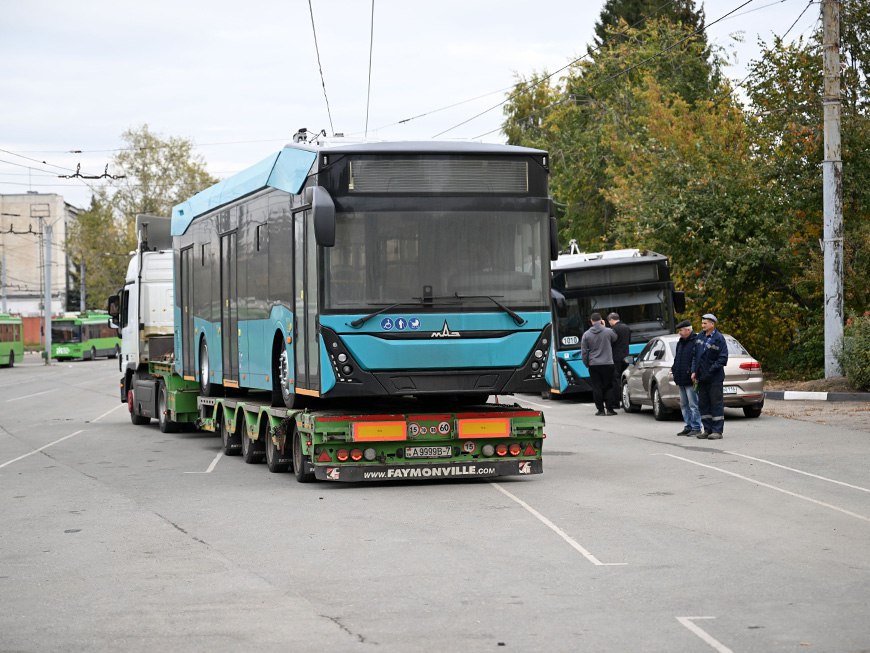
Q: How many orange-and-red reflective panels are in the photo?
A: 2